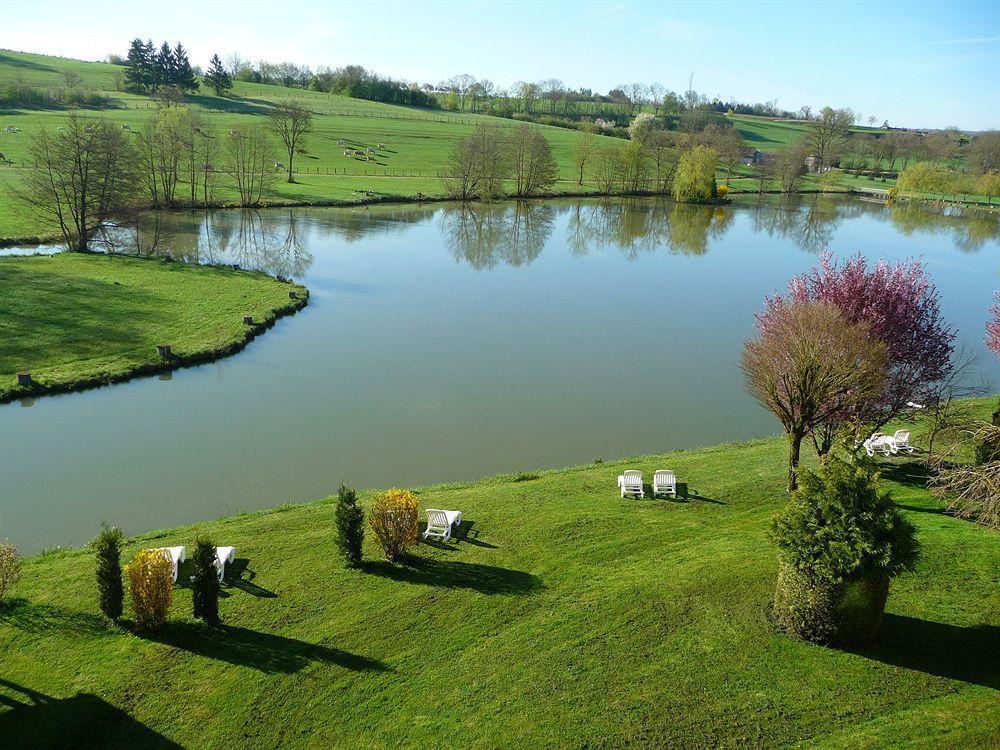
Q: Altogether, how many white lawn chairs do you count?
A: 7